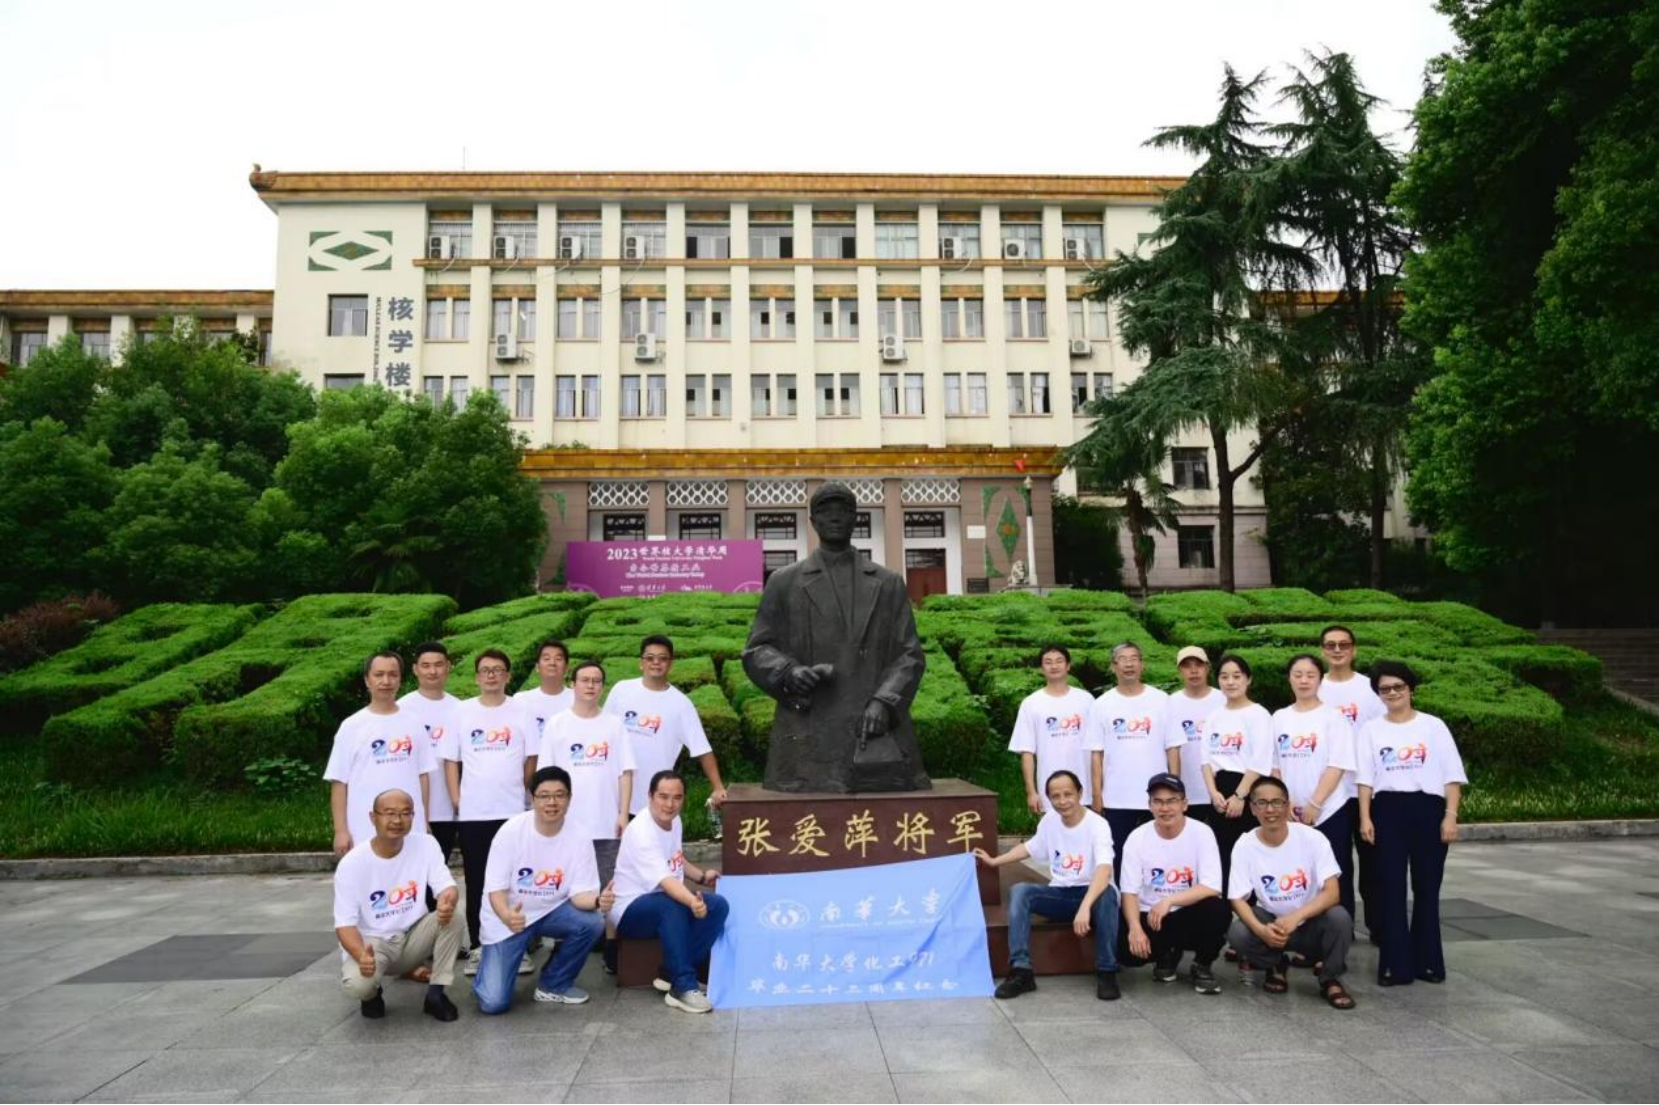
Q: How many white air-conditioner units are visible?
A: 11